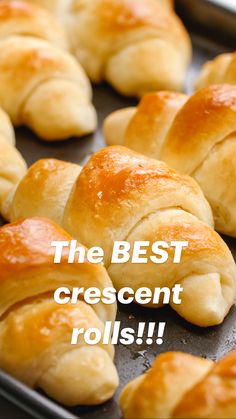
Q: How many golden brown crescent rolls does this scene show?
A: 8